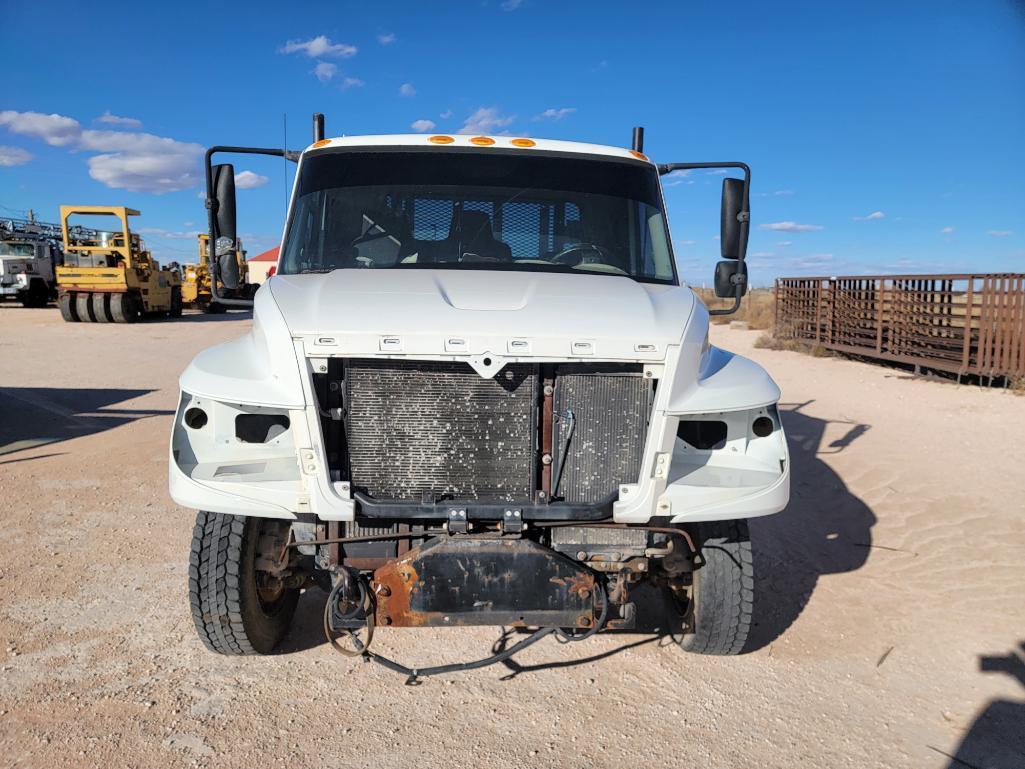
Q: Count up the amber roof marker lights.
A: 5